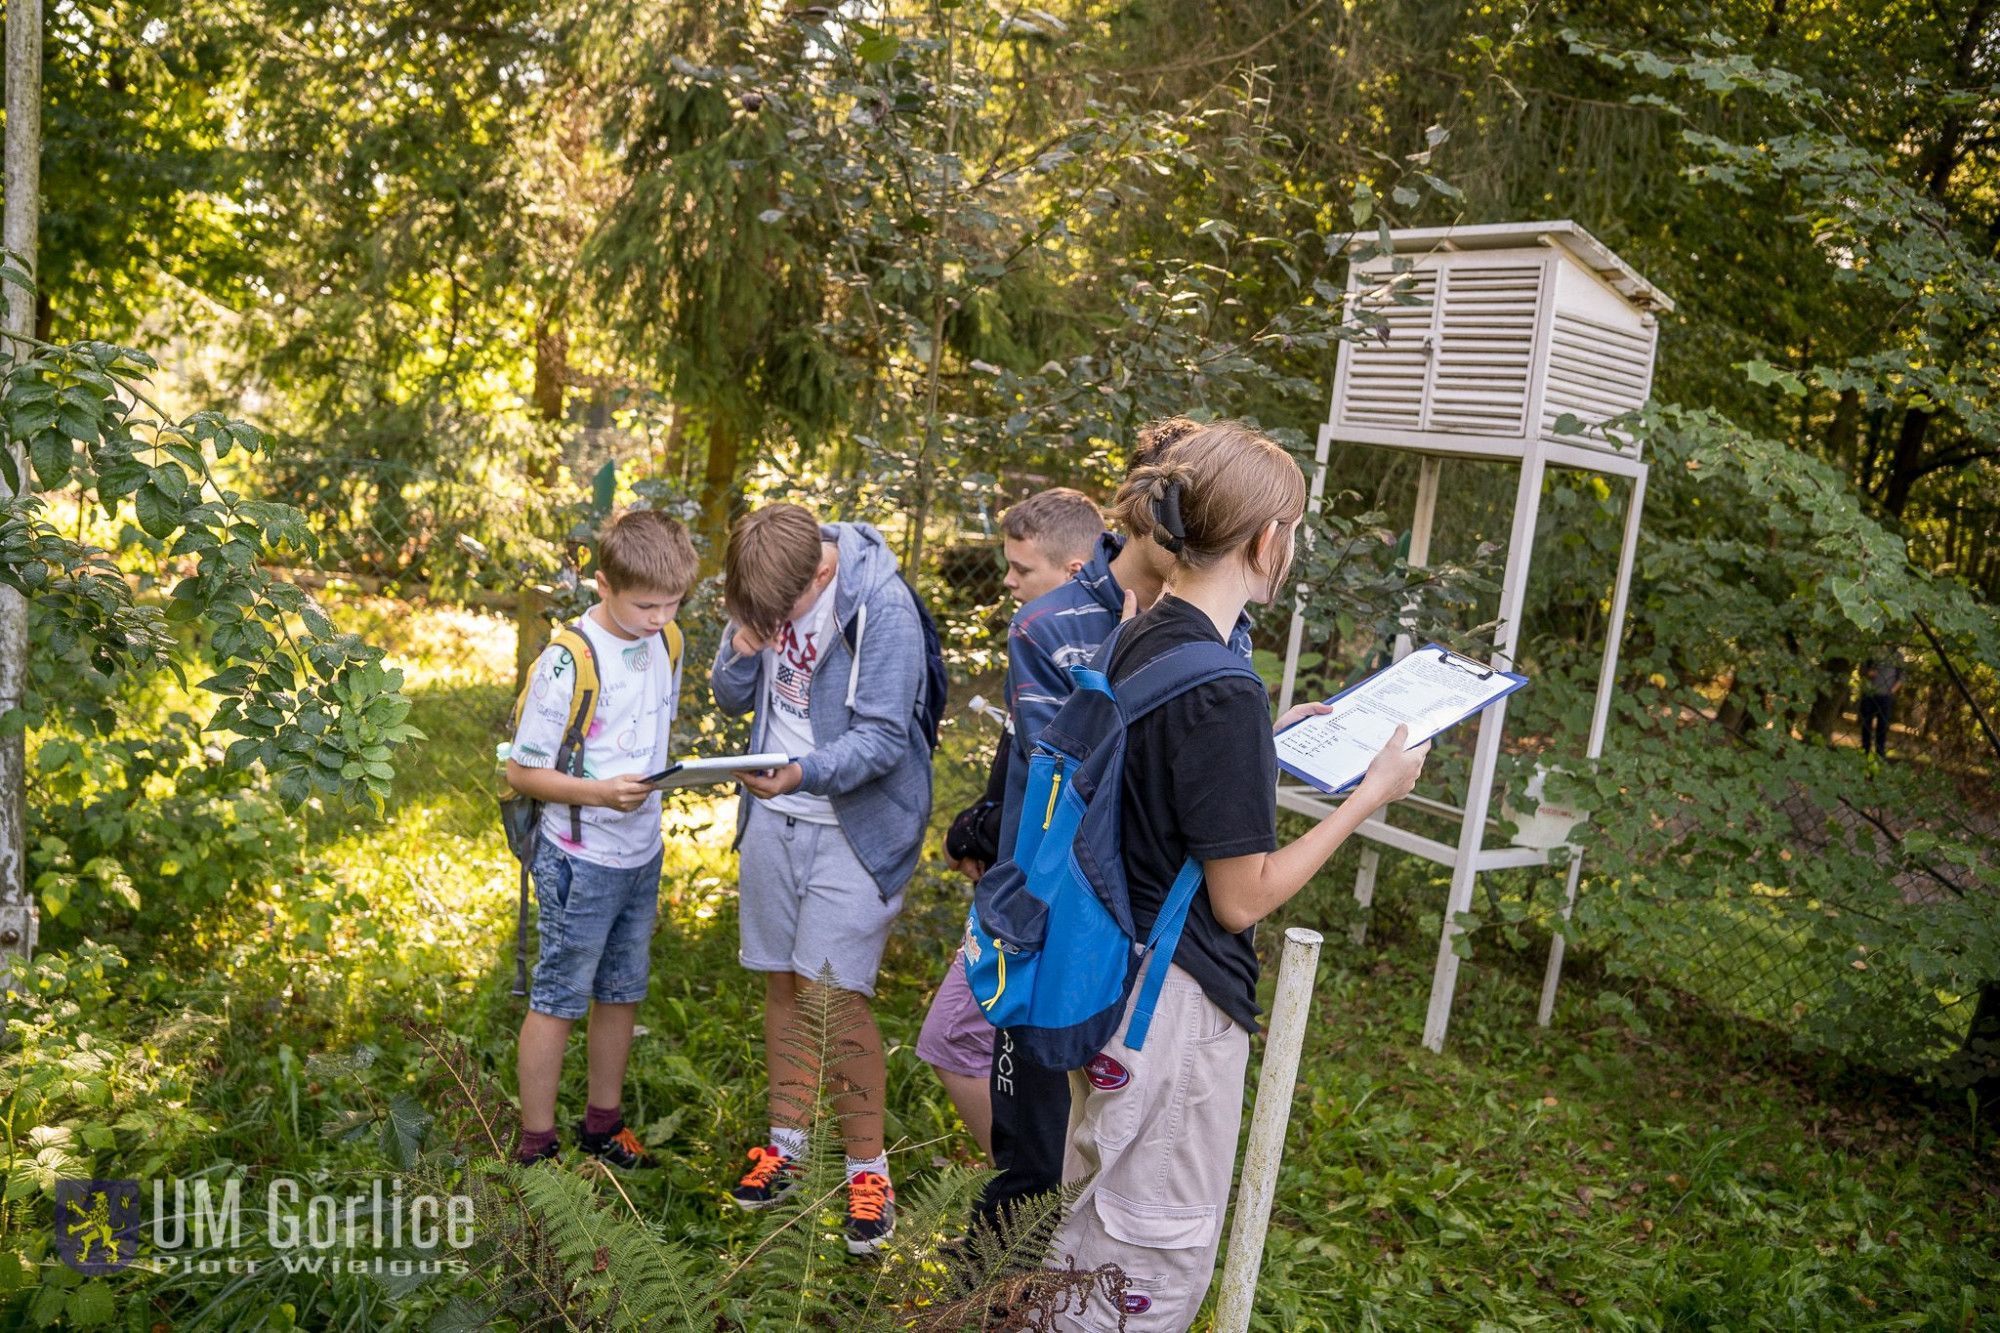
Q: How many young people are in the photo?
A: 5